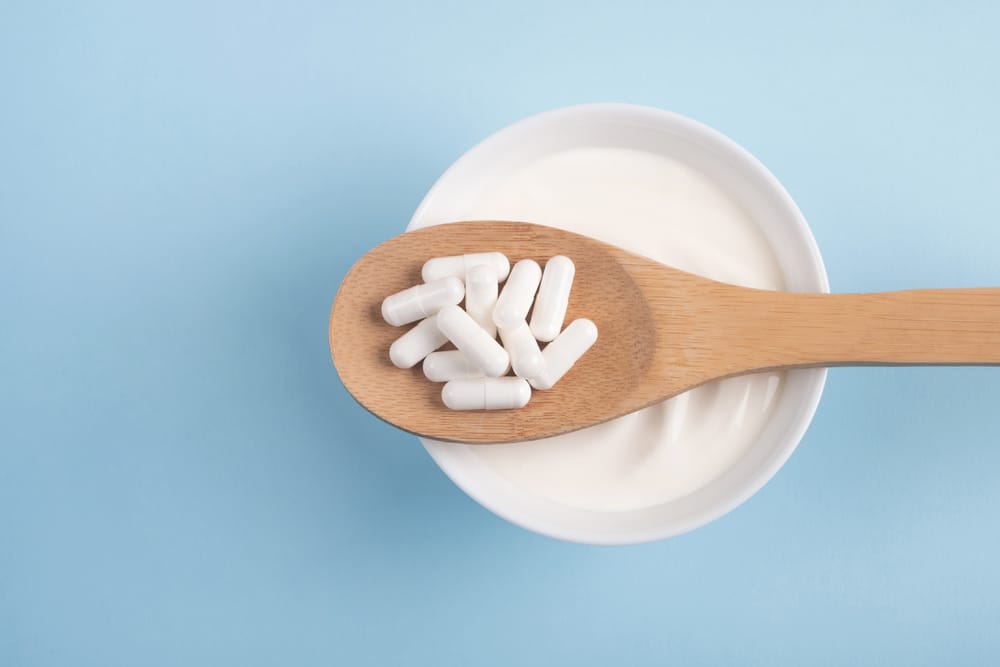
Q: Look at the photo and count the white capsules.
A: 11